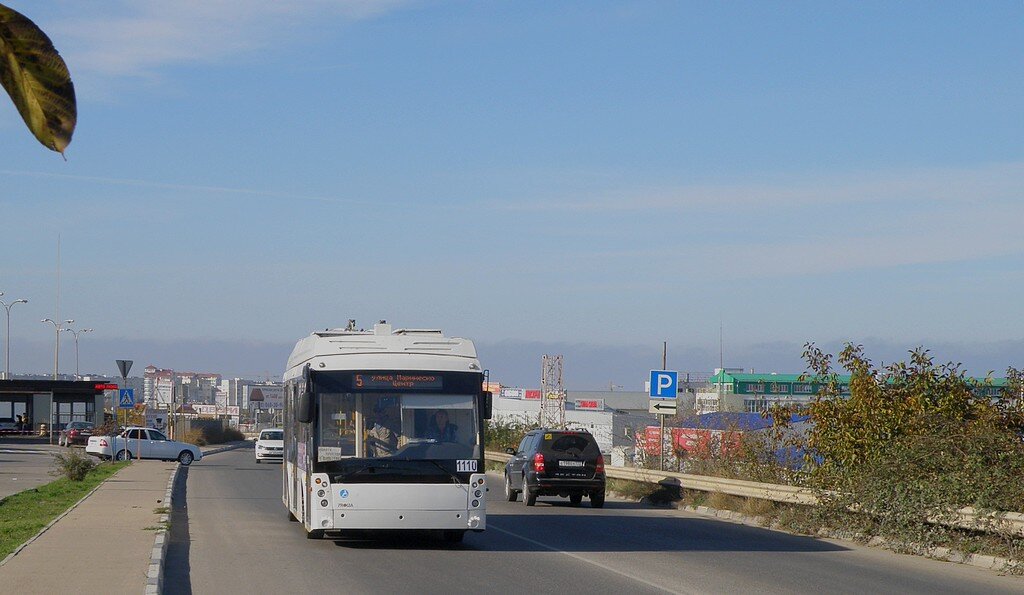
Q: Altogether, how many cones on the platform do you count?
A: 0